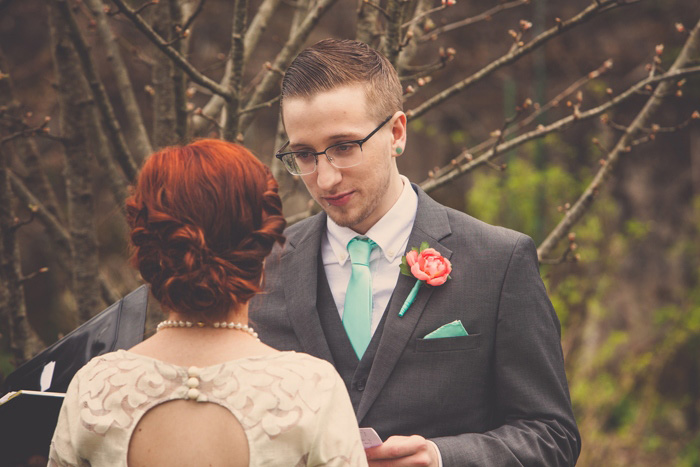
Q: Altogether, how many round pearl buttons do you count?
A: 3